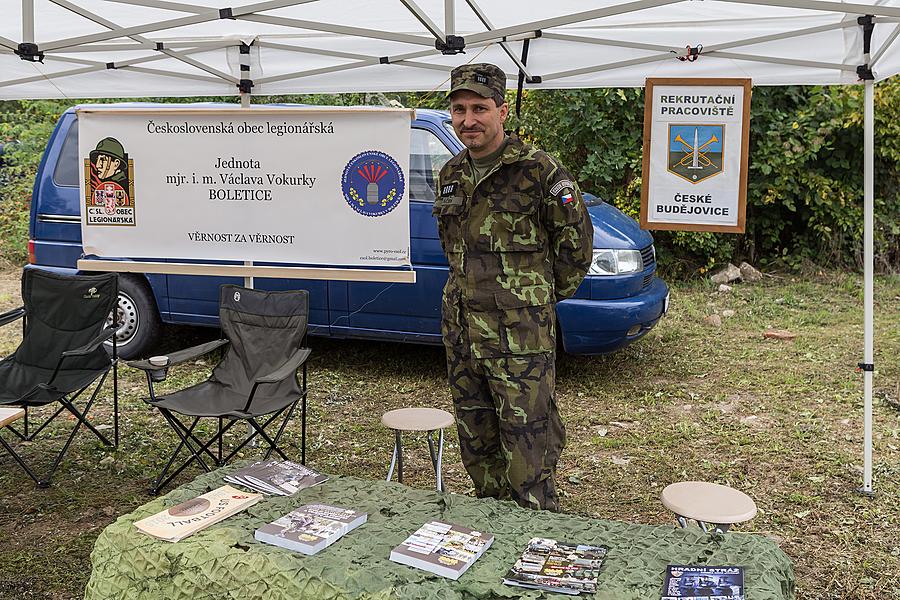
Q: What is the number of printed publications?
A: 6